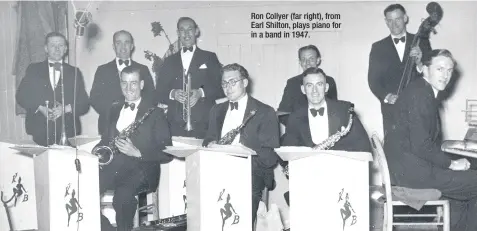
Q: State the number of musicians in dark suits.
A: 9